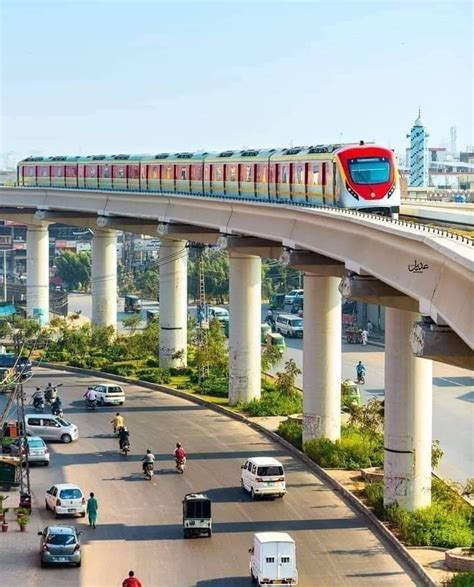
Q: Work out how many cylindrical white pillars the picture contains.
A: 6